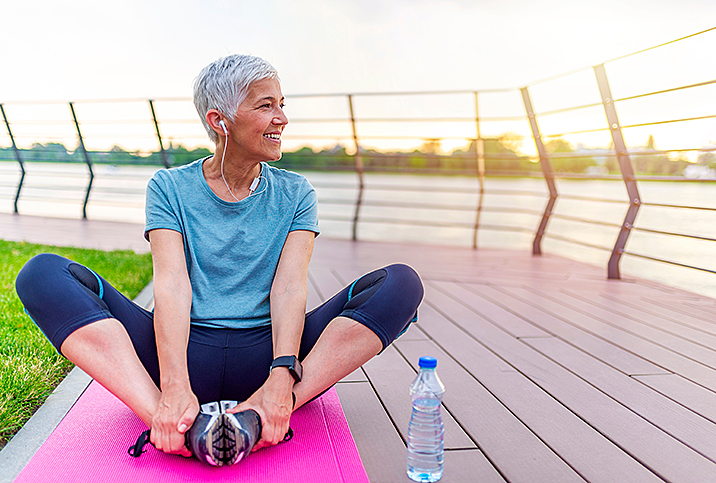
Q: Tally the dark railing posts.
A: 7